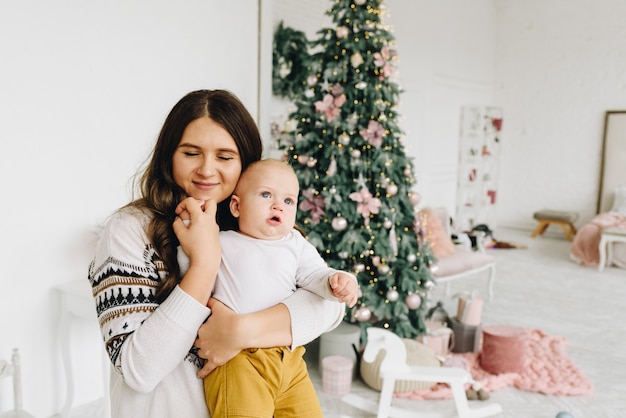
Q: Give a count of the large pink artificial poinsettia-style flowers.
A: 5